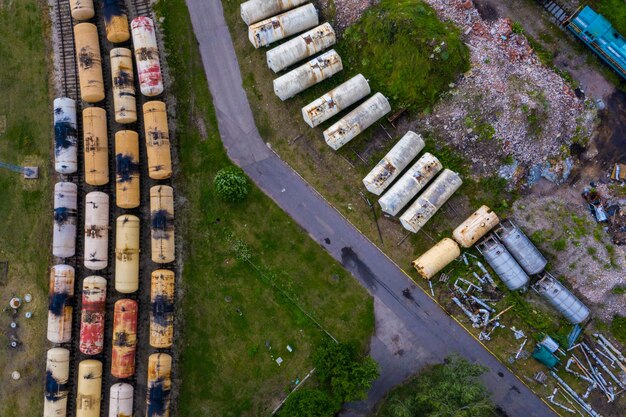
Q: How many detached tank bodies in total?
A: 14